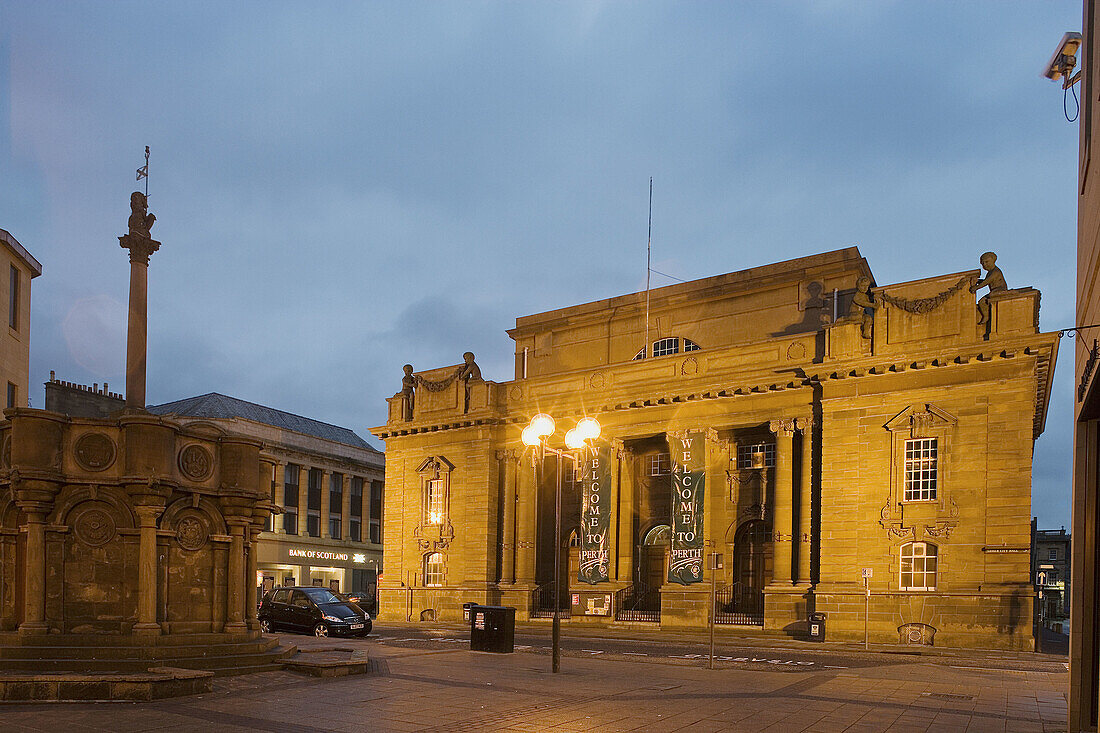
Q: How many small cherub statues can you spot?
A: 4